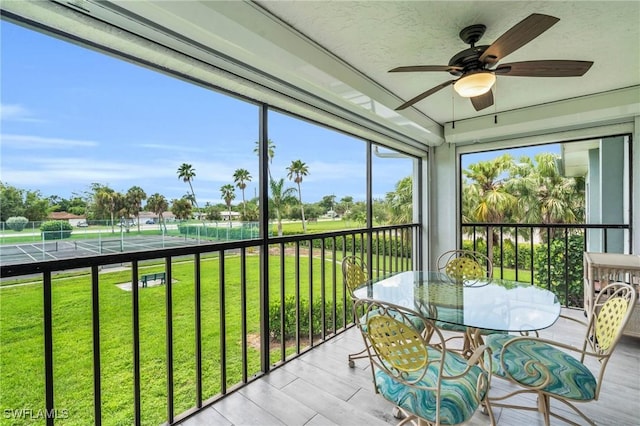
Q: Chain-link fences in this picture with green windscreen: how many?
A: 1